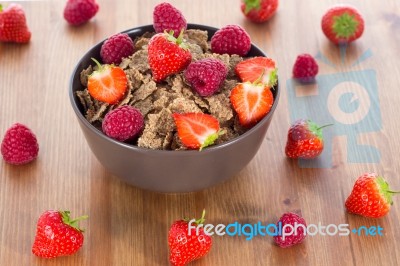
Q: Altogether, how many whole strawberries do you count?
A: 8